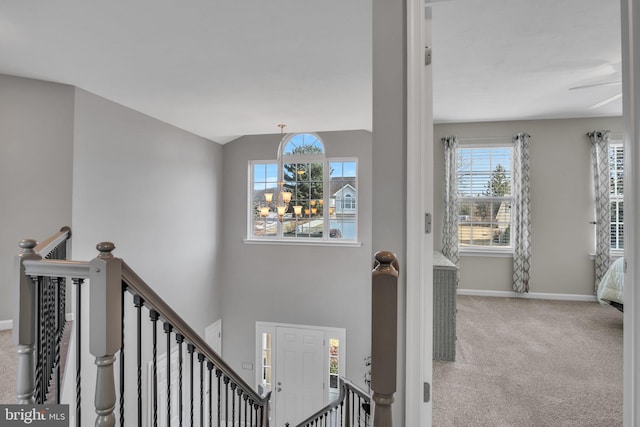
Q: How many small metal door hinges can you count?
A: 3